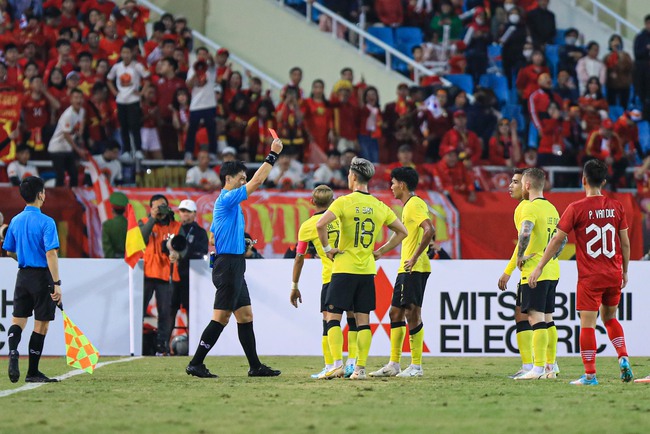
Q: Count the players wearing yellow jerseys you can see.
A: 5